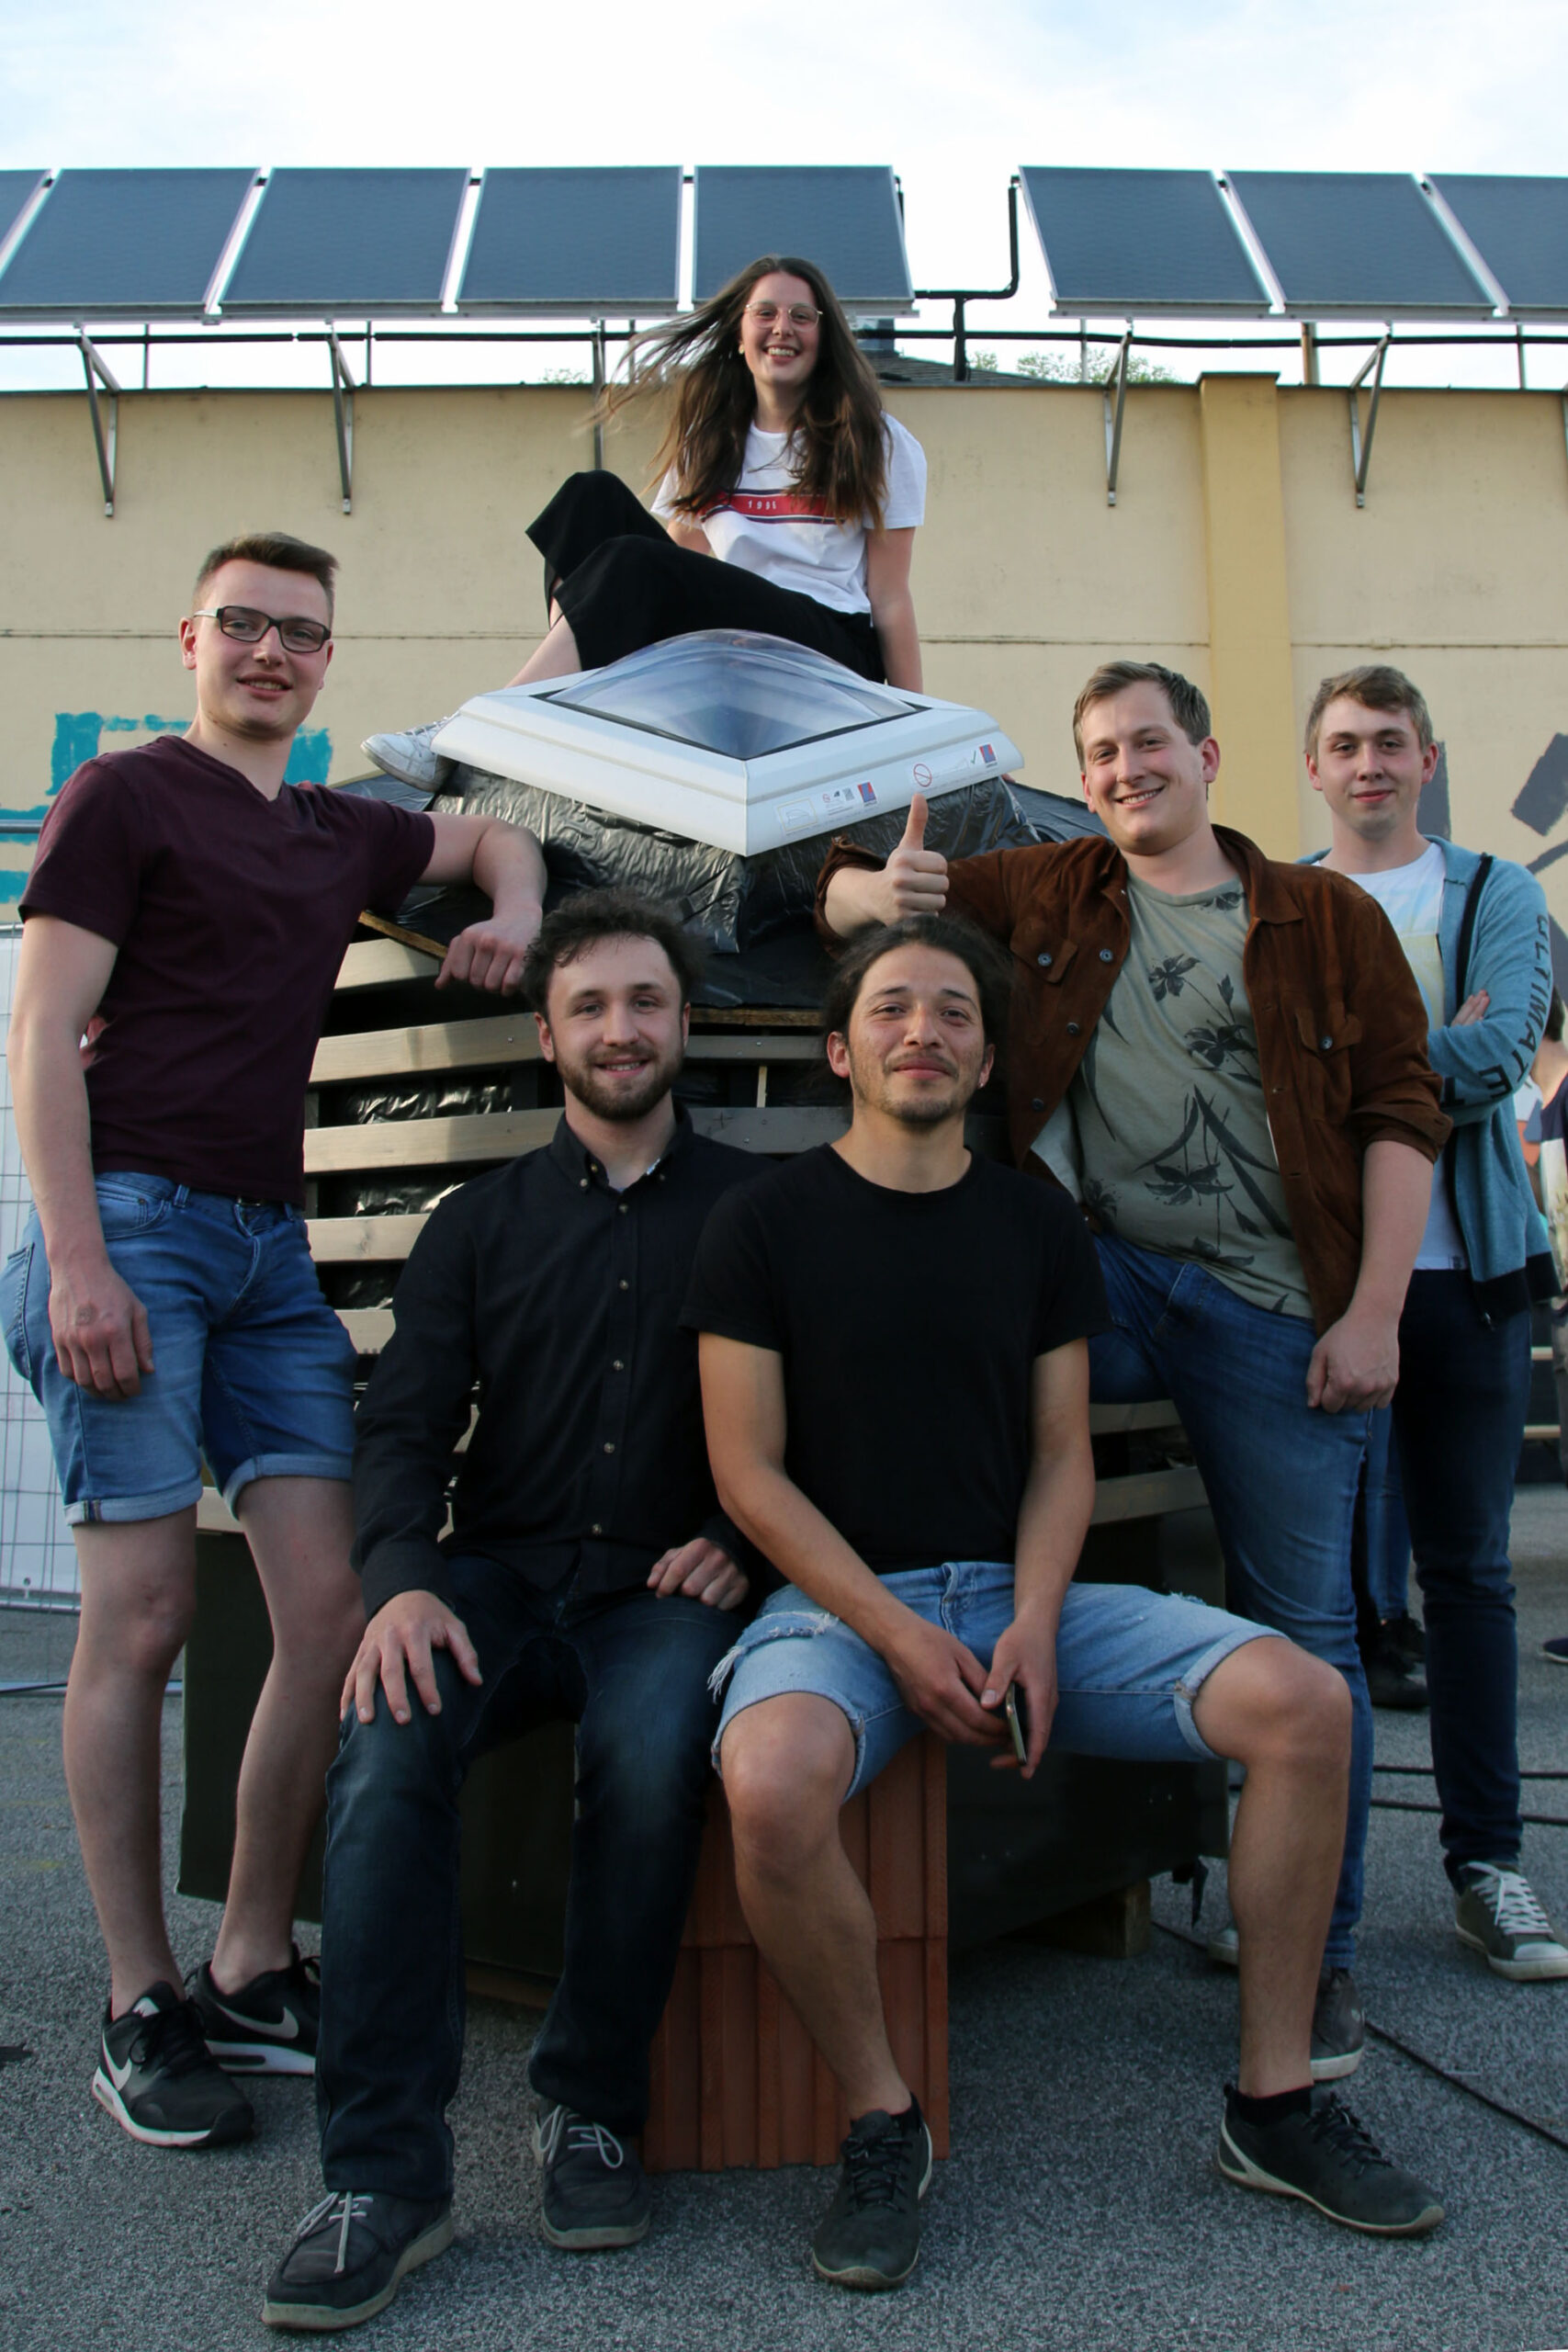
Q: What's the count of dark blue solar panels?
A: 8